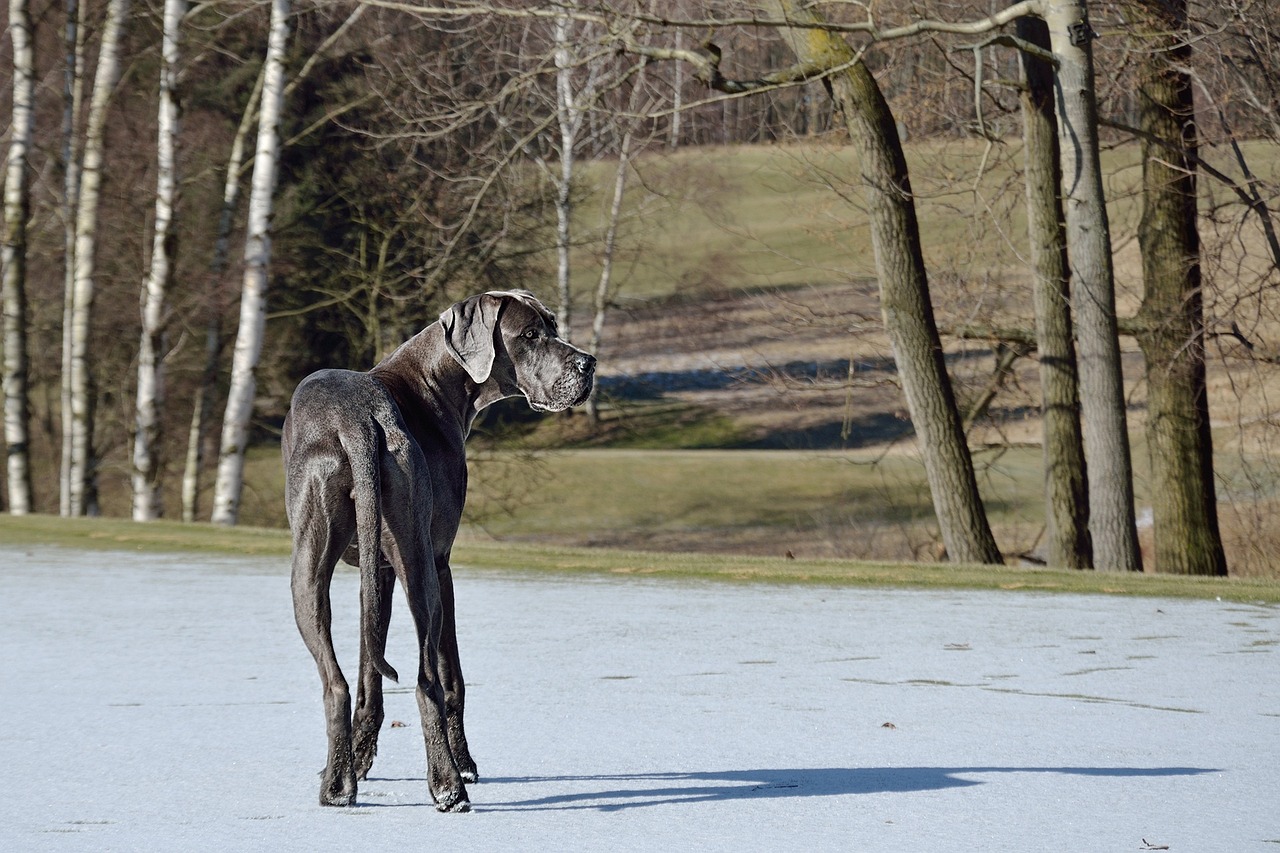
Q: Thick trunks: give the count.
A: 4